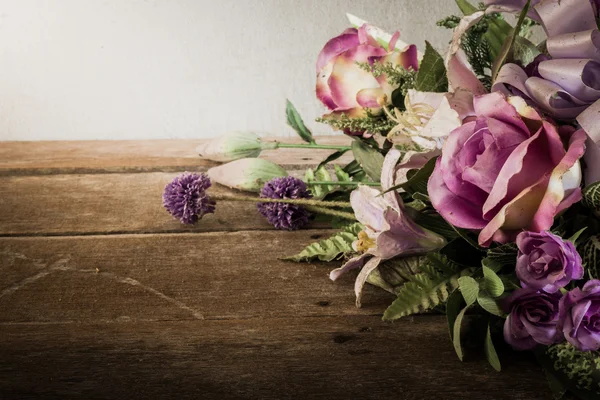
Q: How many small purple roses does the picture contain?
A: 3